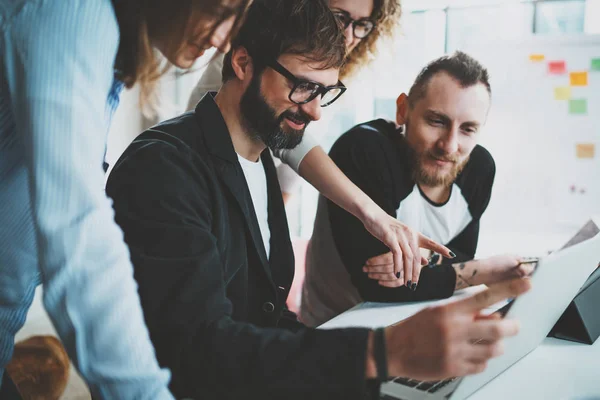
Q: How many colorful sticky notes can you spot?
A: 7